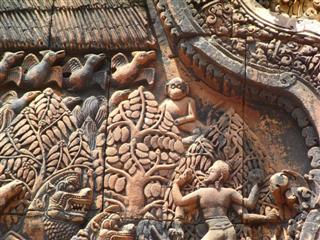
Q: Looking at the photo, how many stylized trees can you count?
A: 3